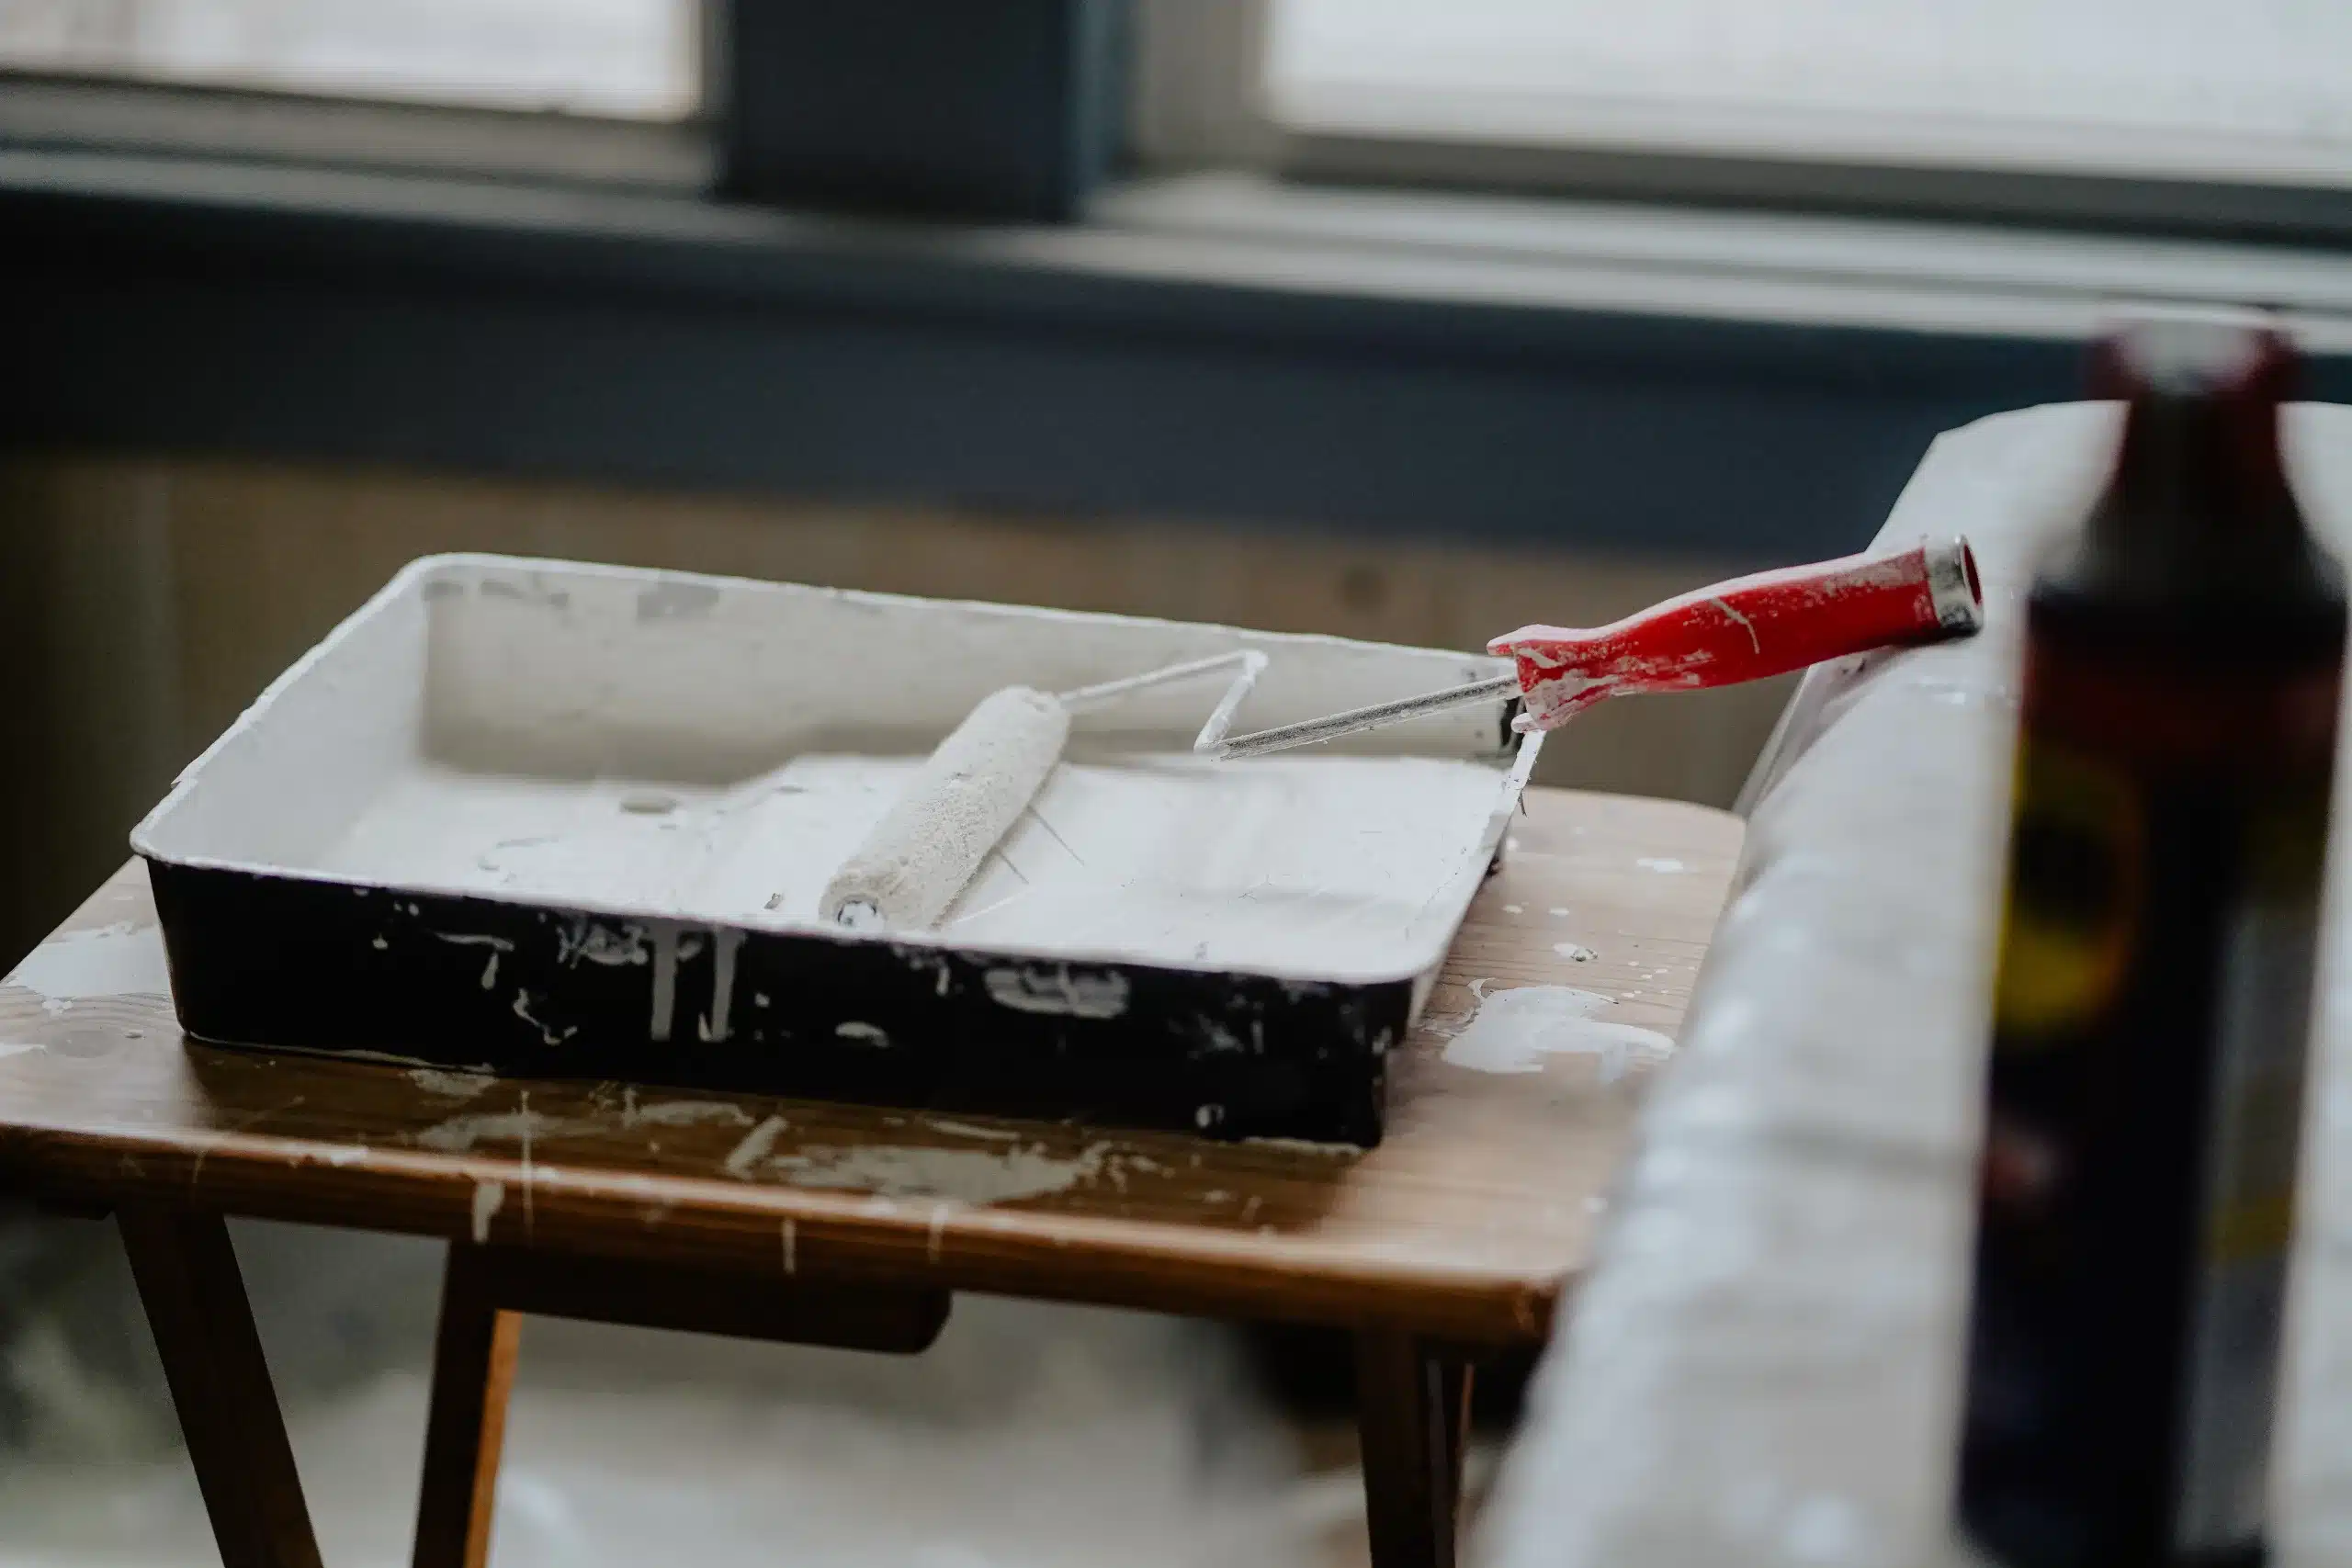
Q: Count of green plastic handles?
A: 0